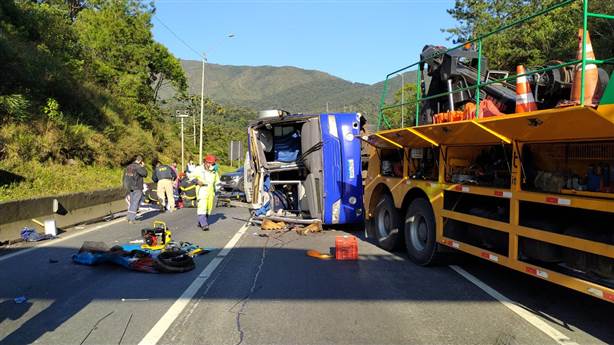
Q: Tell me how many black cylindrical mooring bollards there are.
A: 0